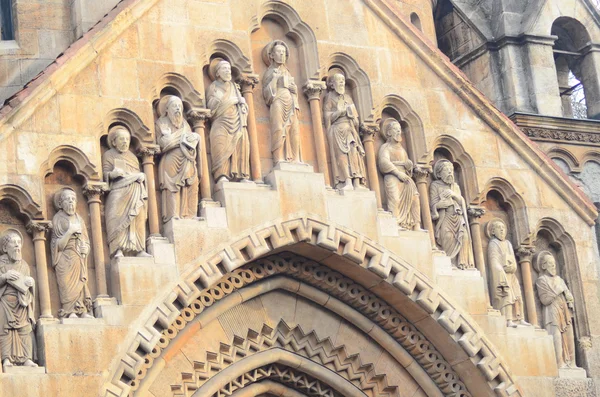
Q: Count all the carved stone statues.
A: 11